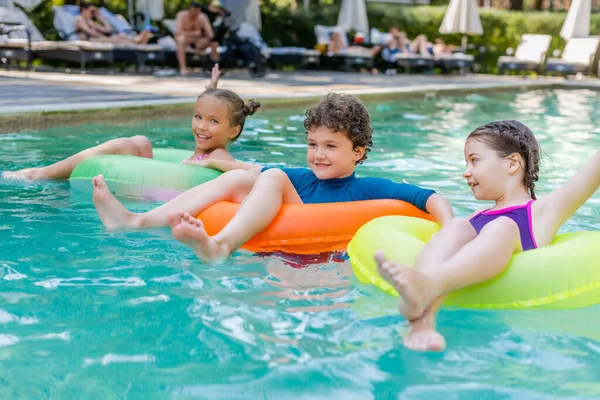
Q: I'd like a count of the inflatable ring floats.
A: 3